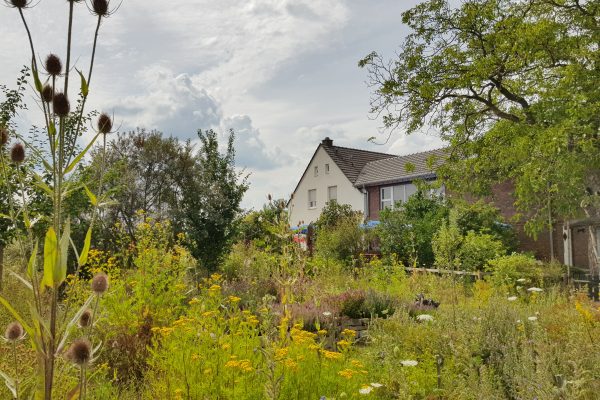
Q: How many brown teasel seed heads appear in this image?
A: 13